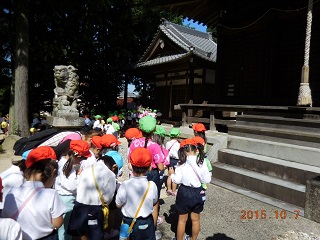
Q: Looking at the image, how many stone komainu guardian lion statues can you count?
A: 1